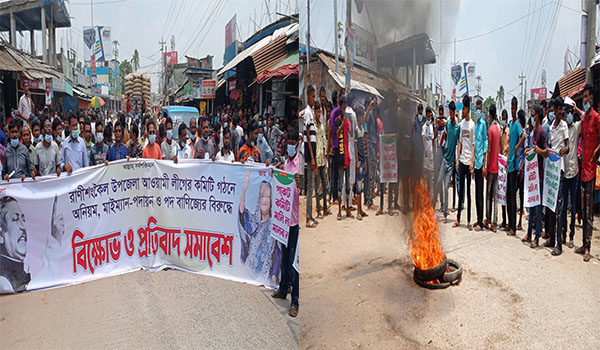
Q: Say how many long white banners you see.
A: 1